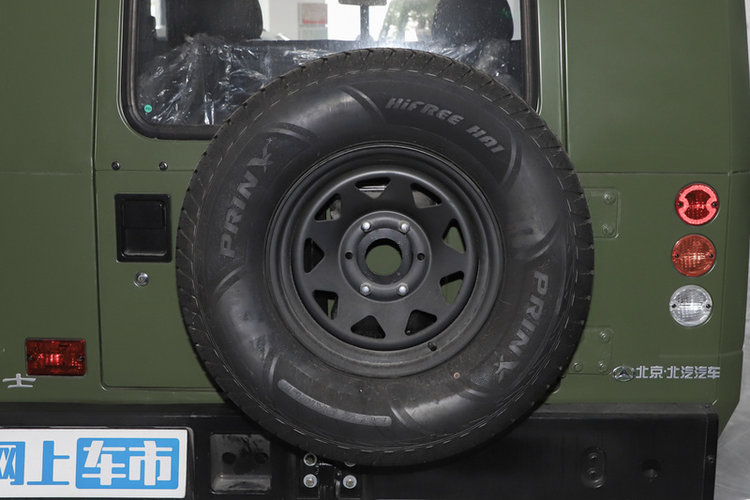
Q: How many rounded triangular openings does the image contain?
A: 9